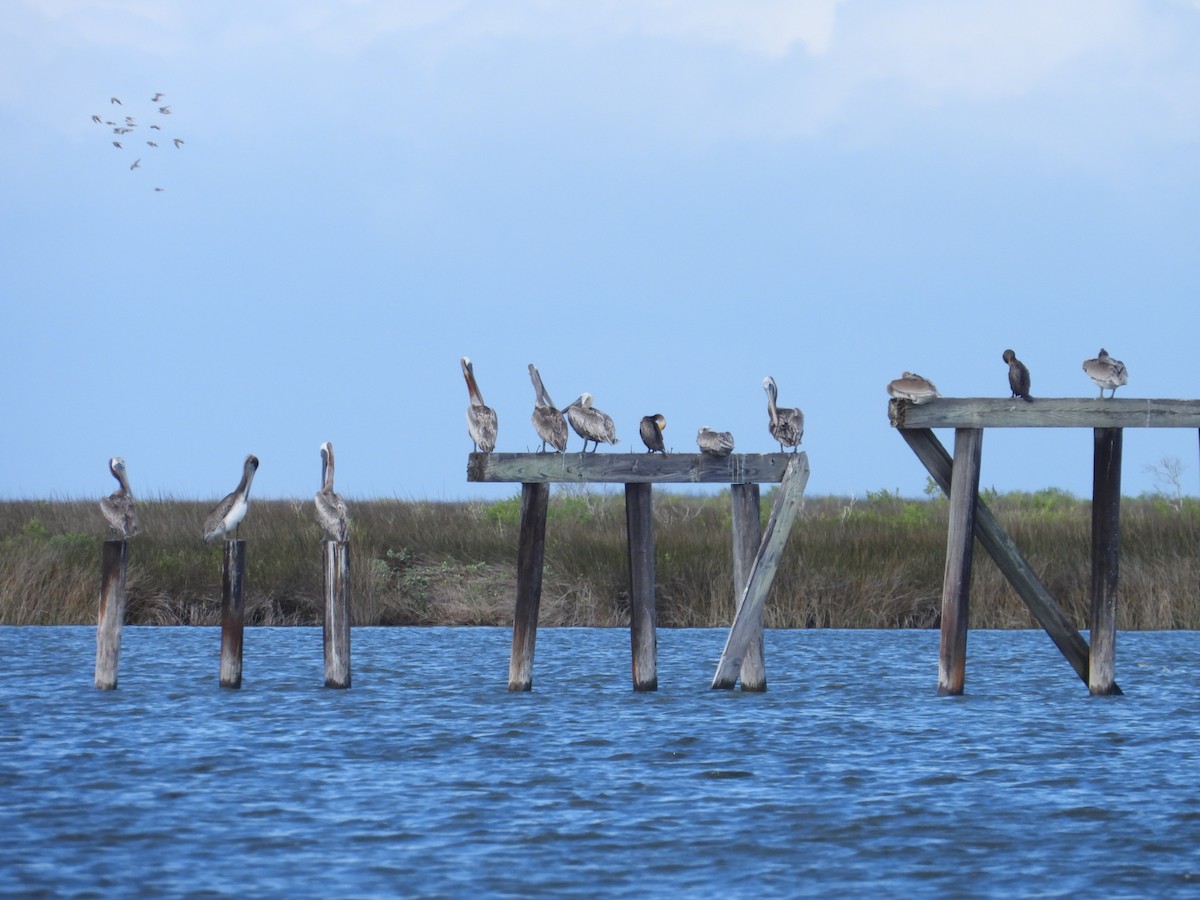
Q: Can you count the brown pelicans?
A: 10